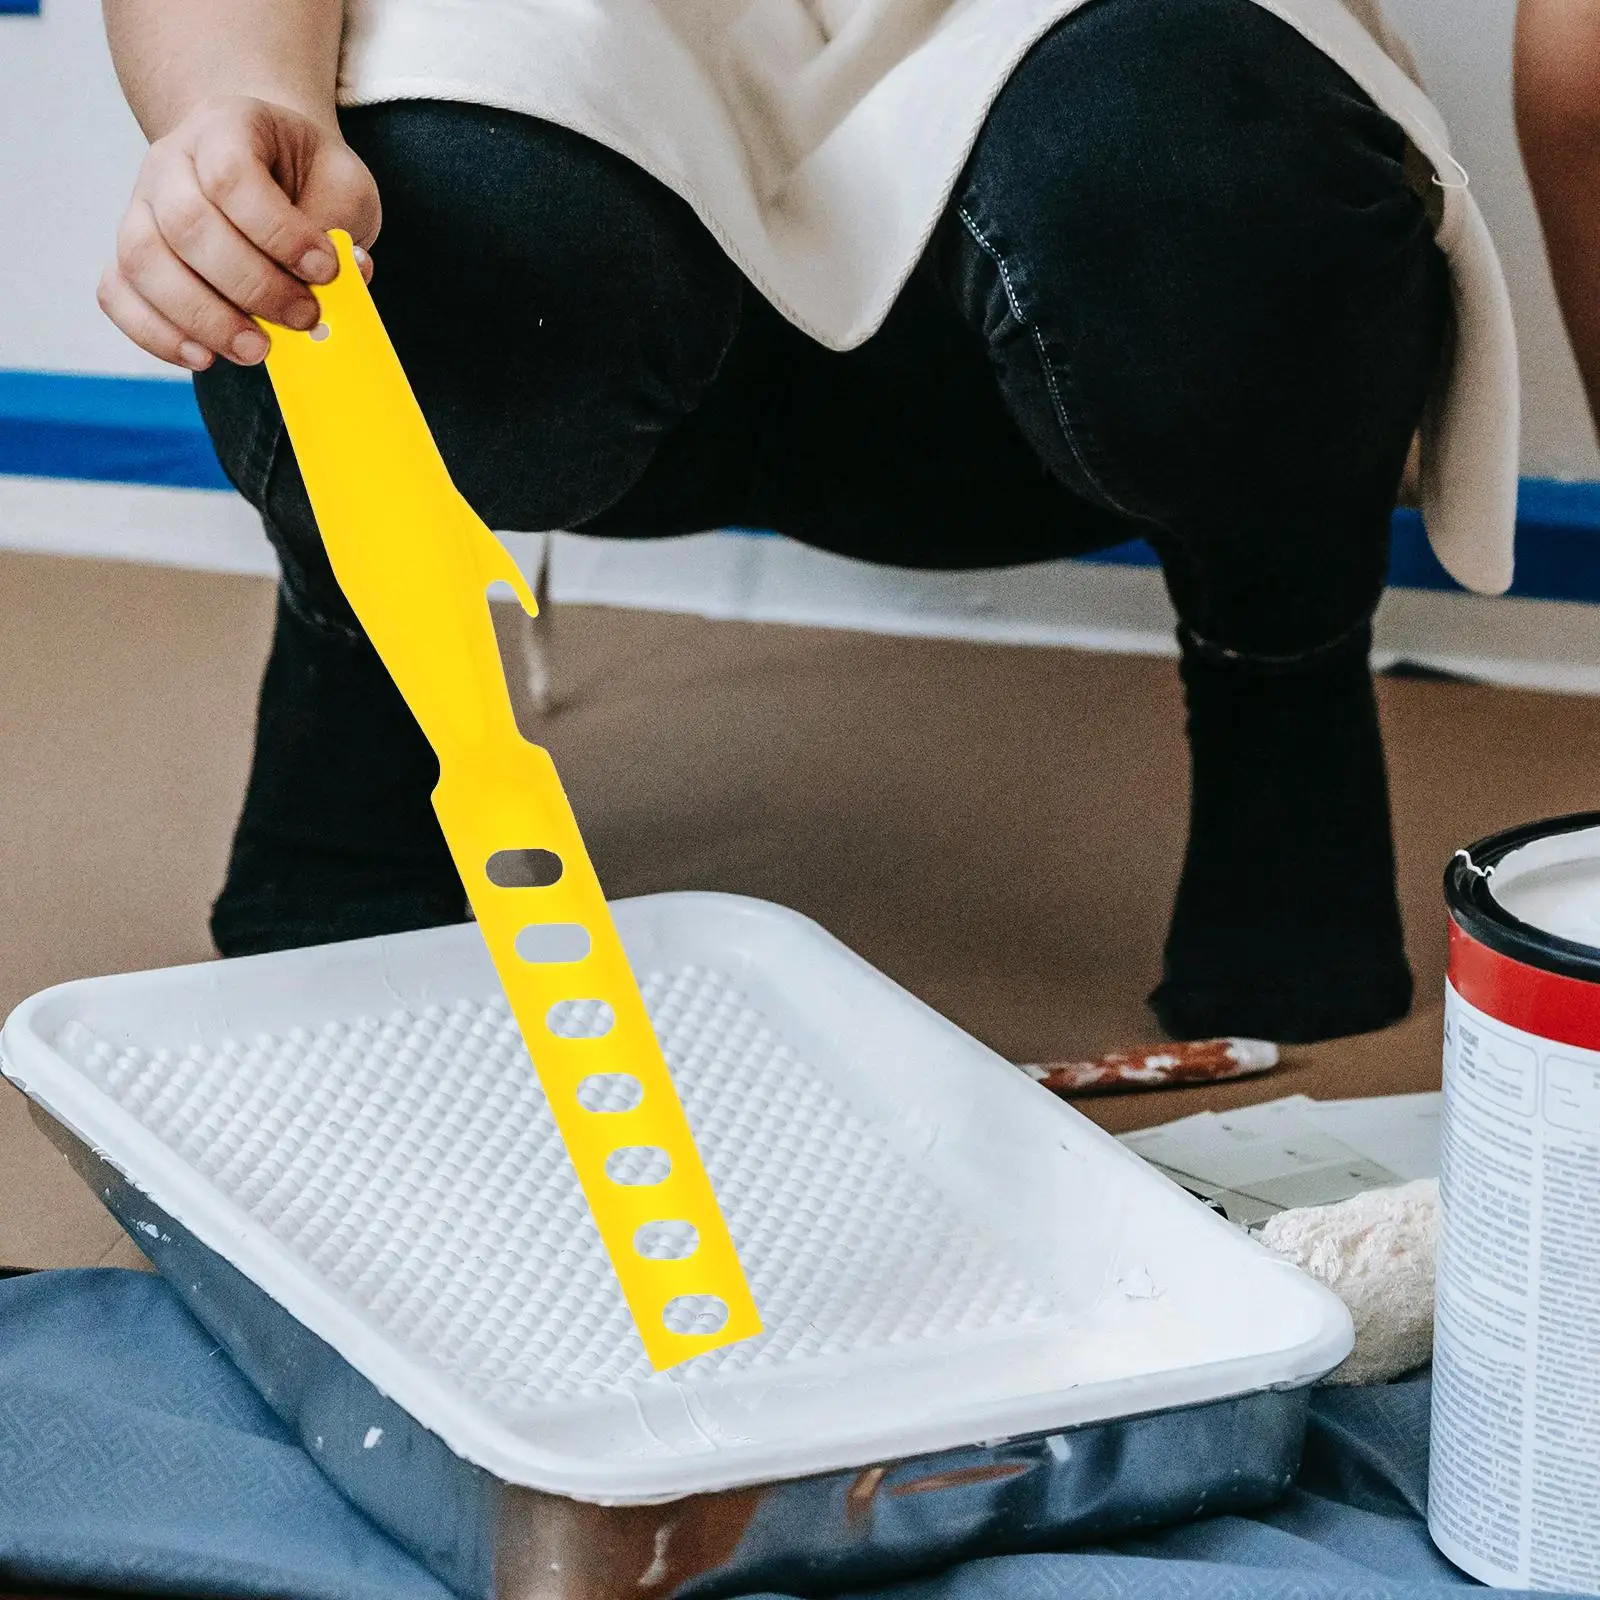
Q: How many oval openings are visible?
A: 7